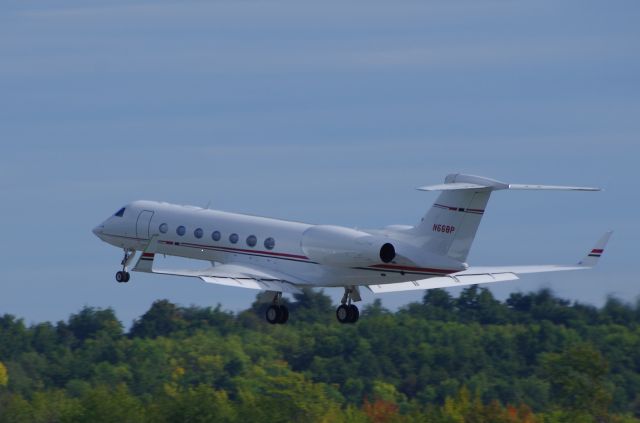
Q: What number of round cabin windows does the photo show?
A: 7